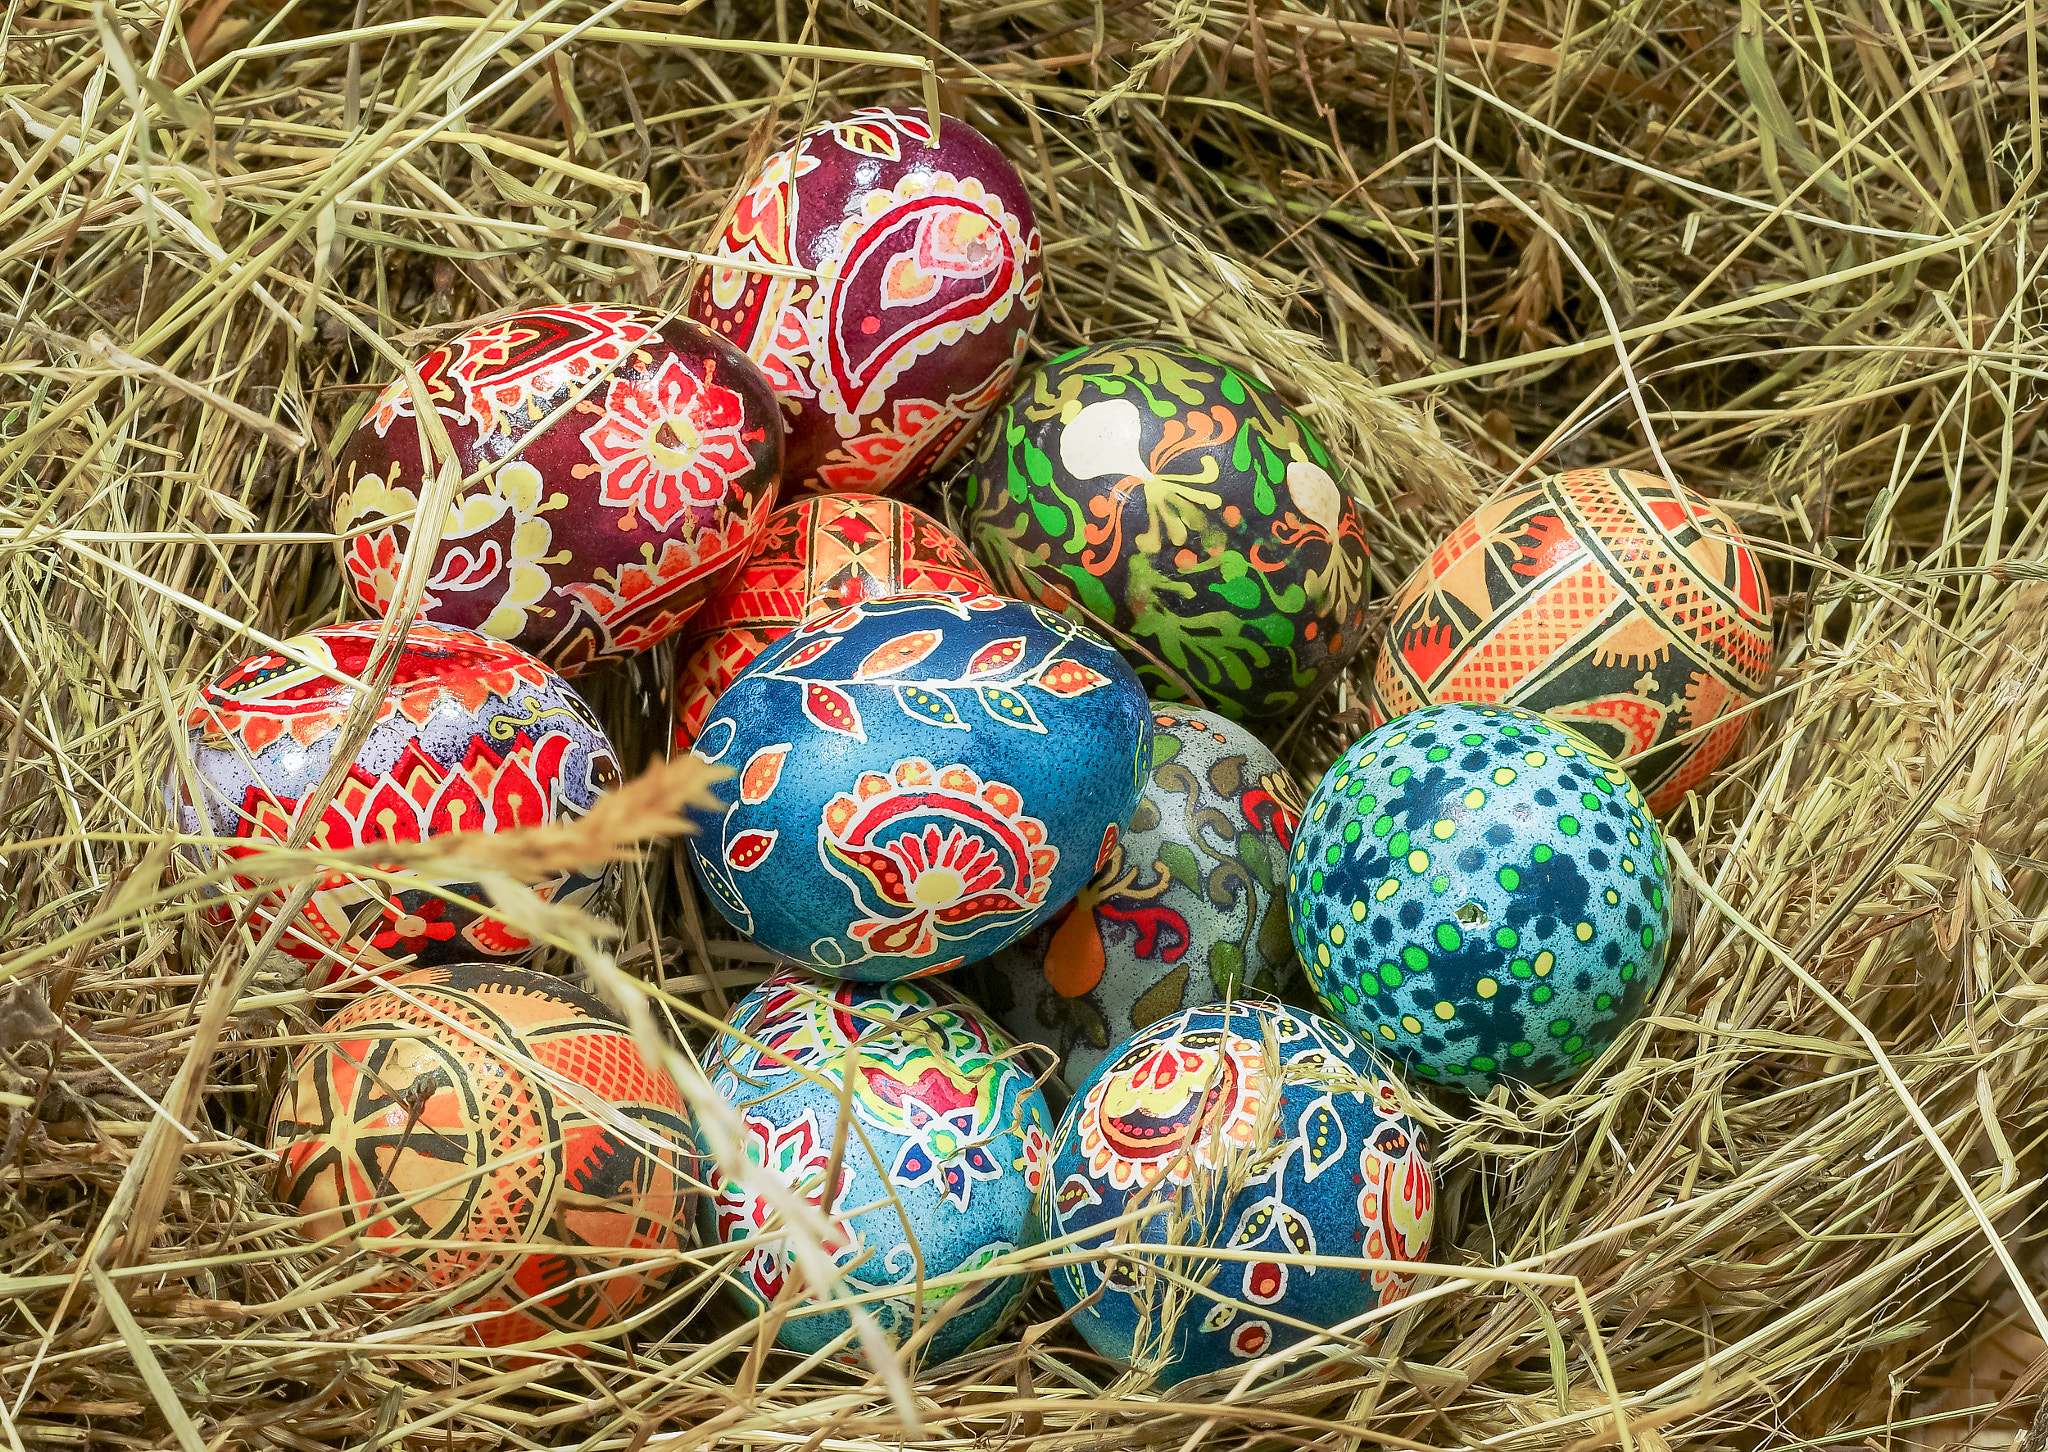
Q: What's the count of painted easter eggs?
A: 12